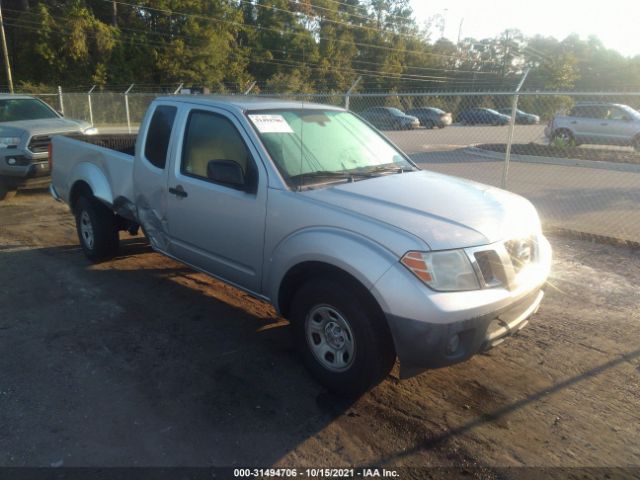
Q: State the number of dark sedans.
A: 4